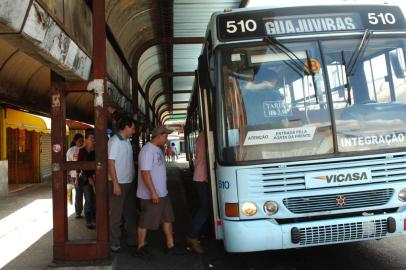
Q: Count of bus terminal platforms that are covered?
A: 1